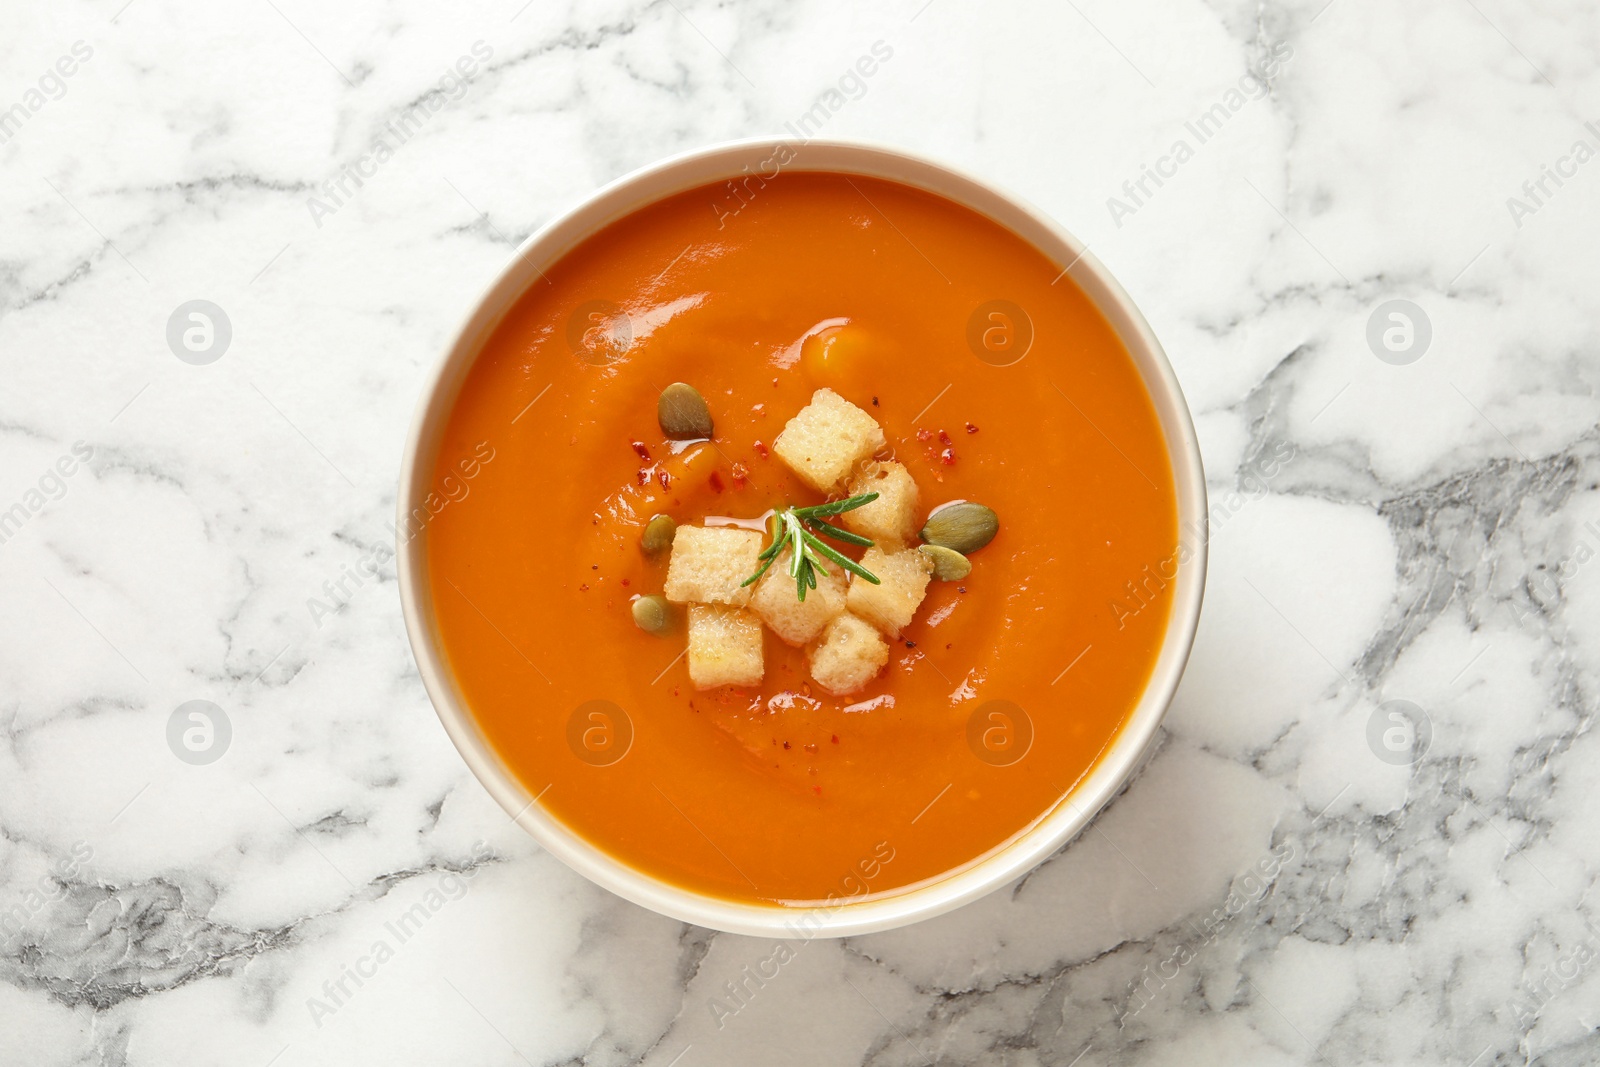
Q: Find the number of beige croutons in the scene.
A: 7